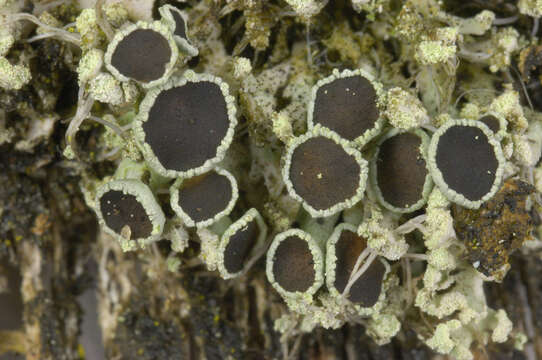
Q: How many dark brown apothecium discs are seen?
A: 13